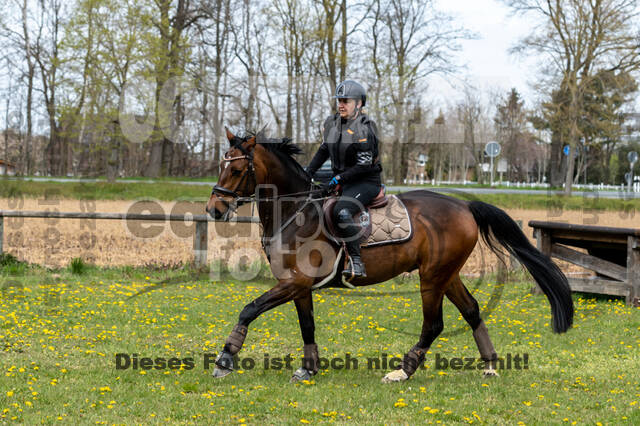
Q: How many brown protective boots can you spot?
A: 4